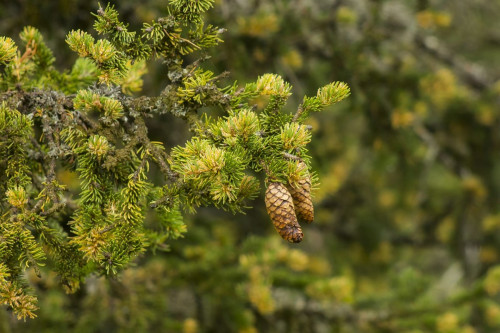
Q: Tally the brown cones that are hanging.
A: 2